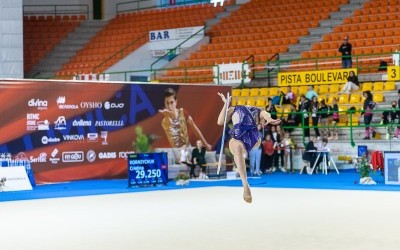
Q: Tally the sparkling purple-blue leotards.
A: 1